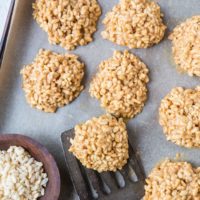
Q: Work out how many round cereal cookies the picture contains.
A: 8